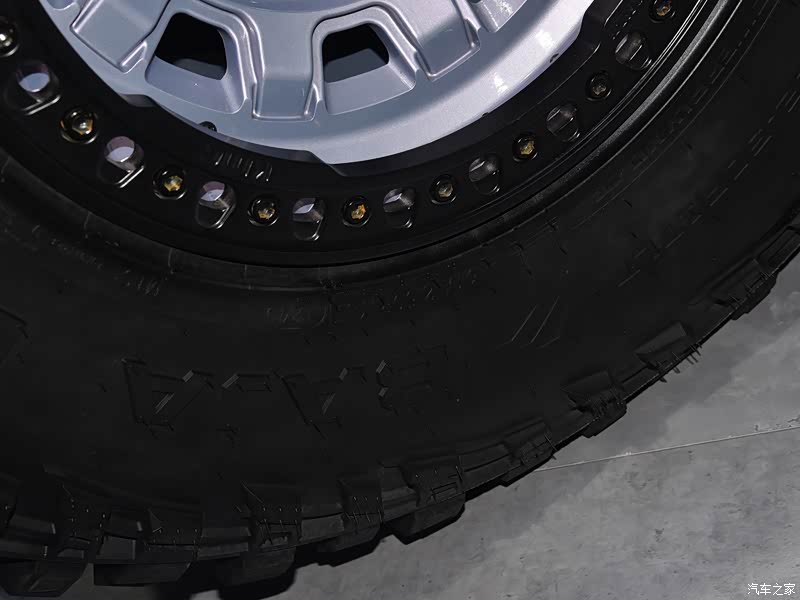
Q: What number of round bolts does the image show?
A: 9